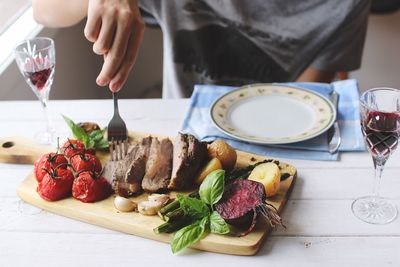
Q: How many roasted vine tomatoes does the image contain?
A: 5